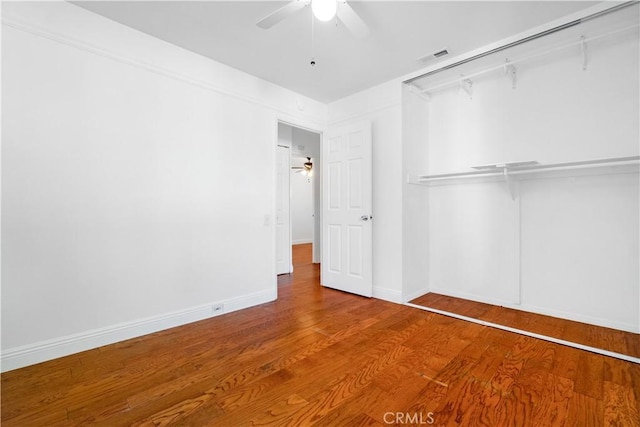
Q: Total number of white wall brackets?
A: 4